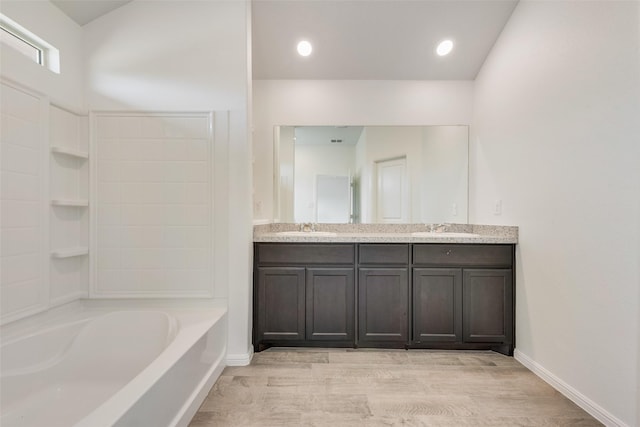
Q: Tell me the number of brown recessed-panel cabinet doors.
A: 5